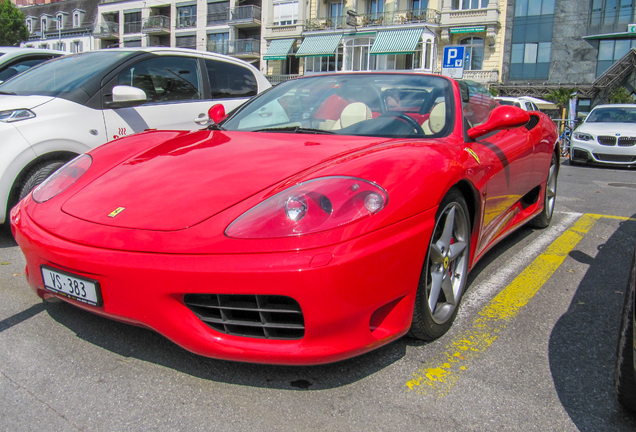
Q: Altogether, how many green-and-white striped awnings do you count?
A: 3